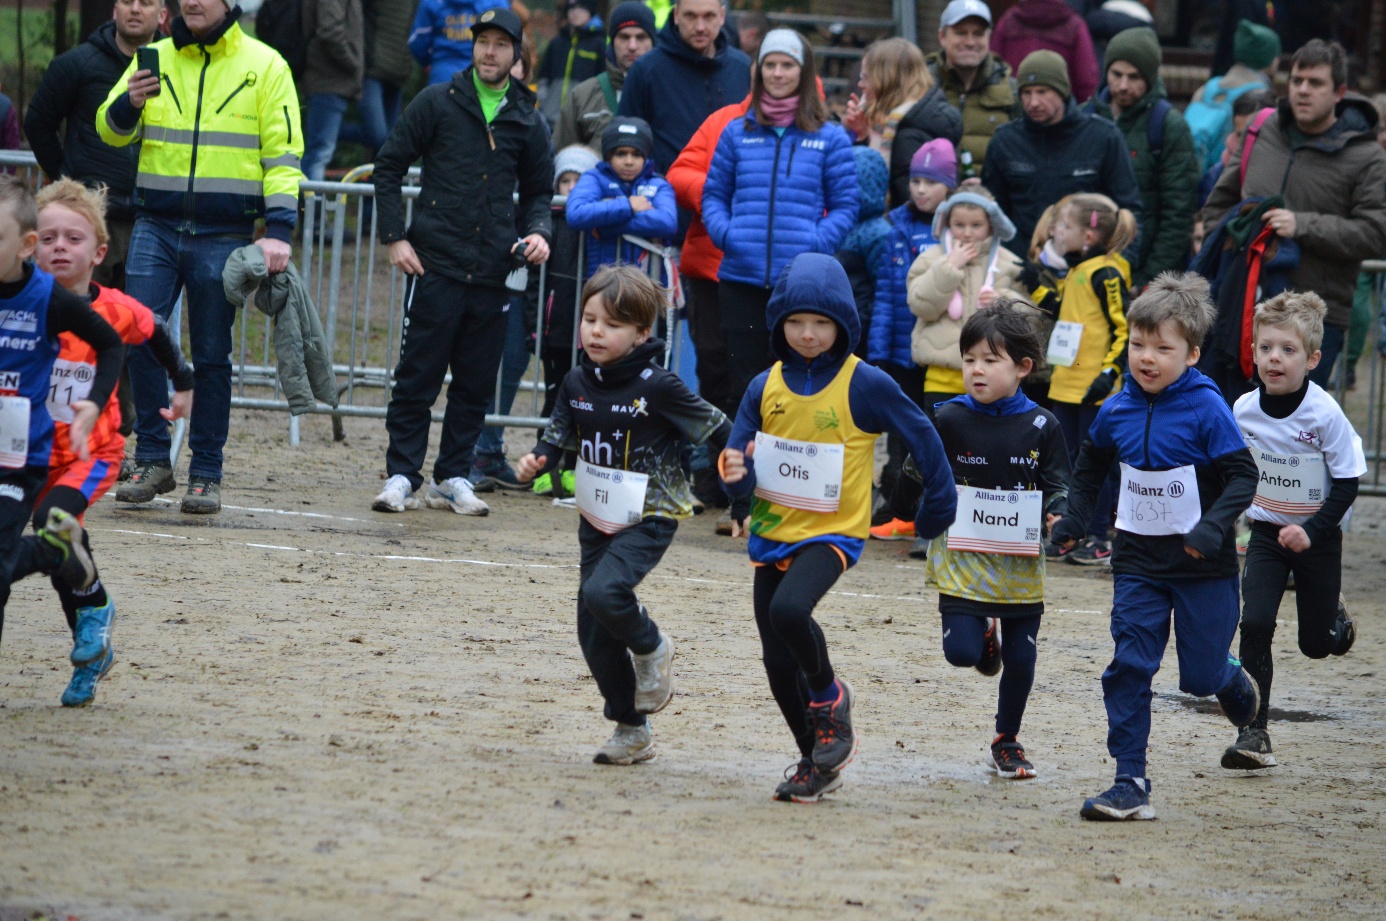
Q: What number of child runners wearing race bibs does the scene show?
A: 7